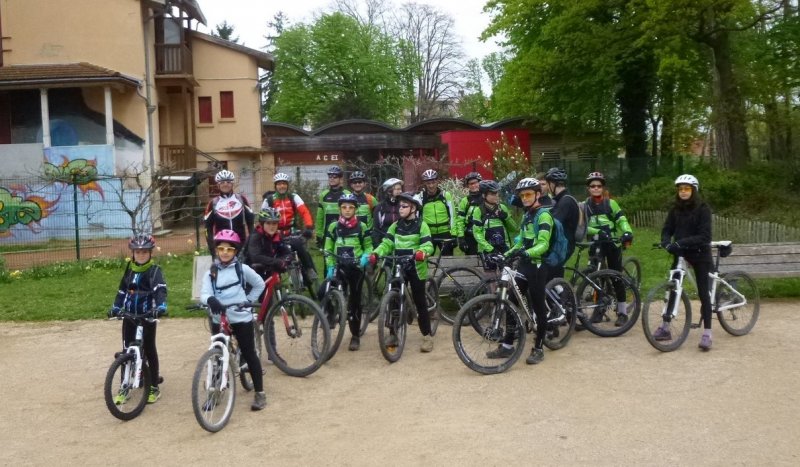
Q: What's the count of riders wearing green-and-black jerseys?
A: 9